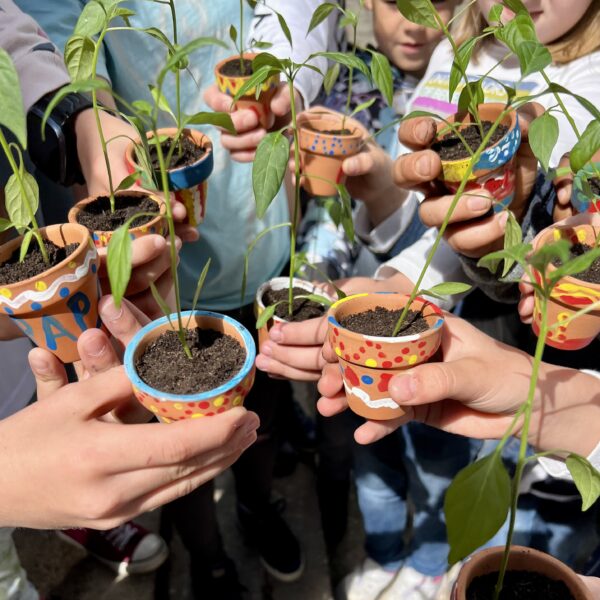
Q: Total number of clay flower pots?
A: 12